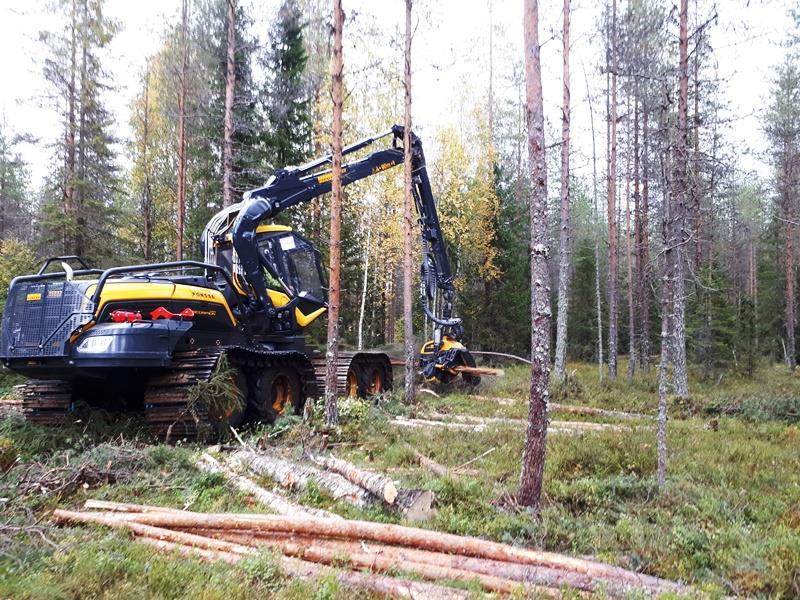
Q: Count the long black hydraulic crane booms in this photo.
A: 1